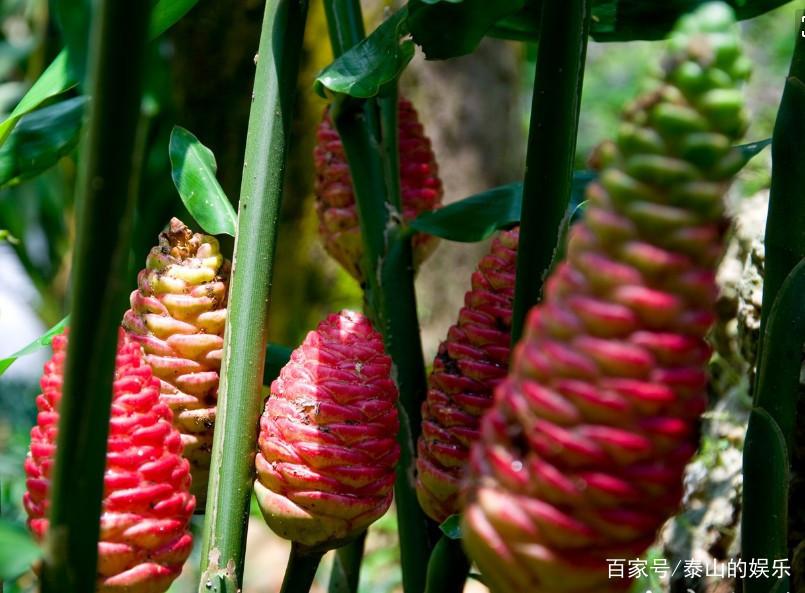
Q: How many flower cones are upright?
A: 6